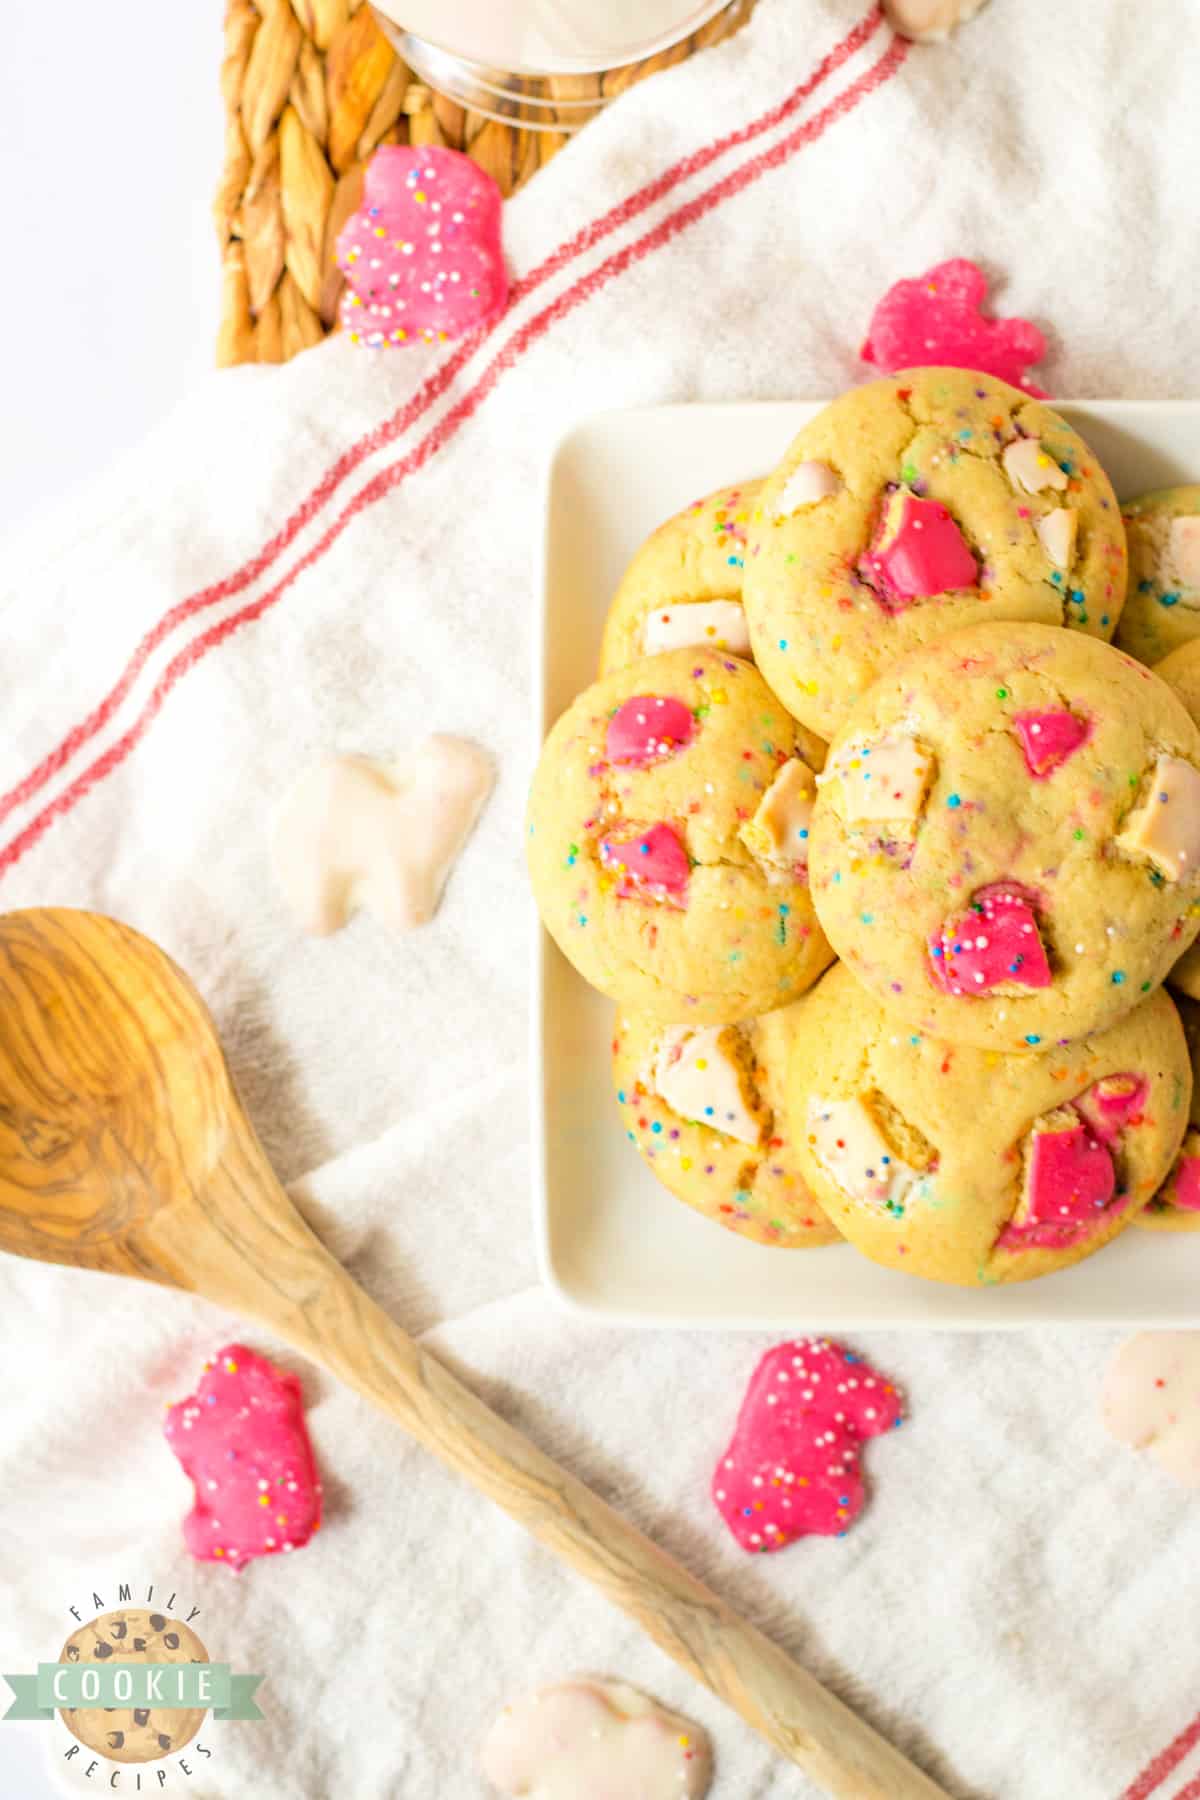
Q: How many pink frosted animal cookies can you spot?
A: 4